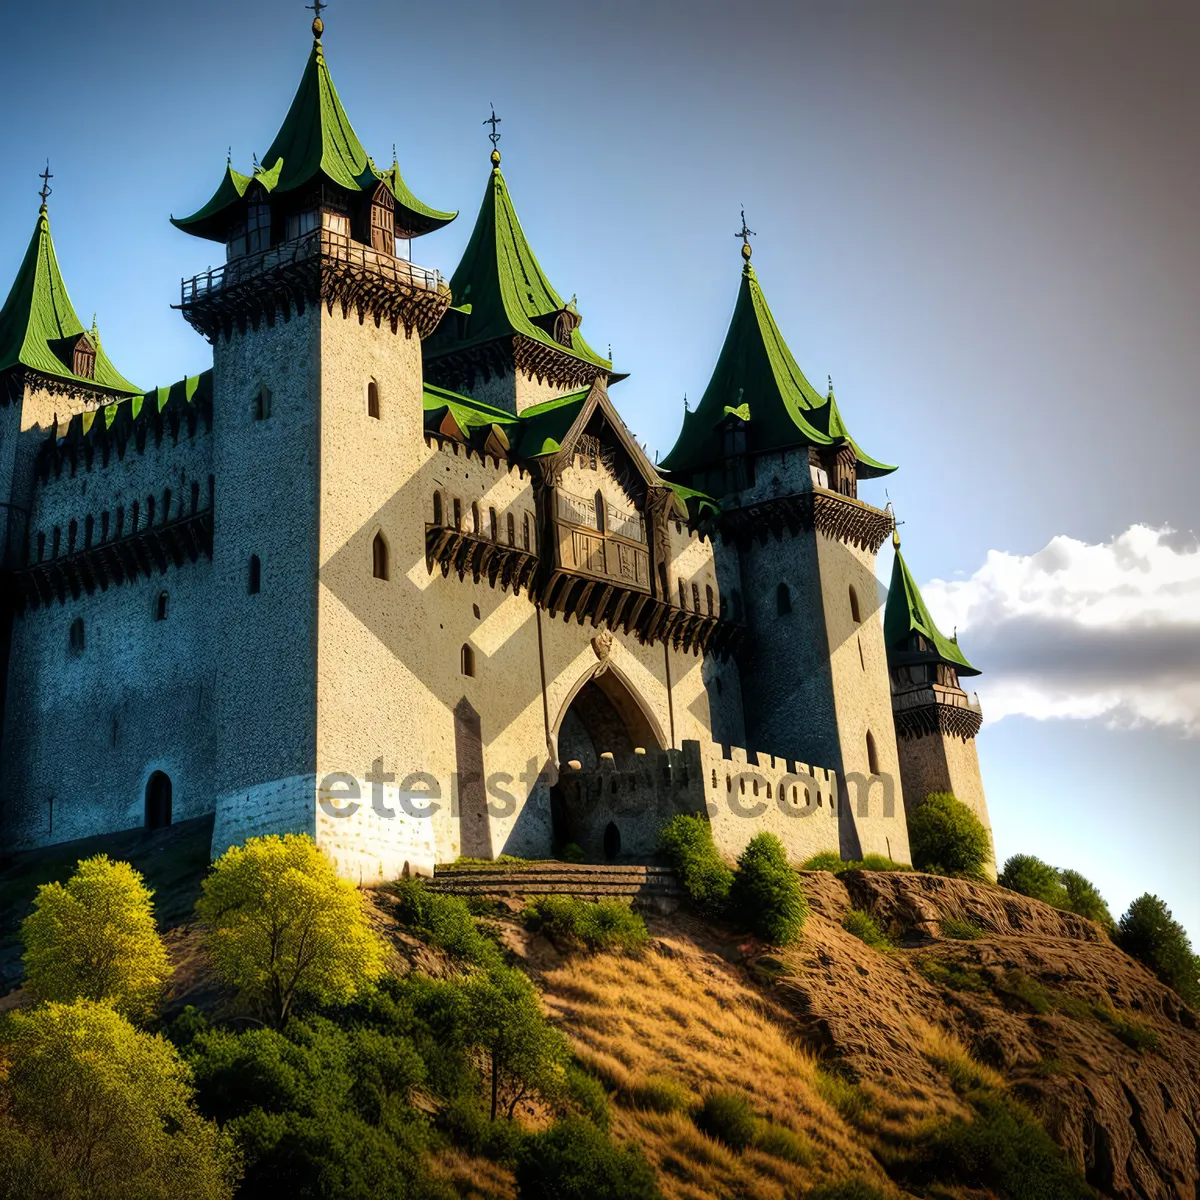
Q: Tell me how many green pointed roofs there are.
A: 5